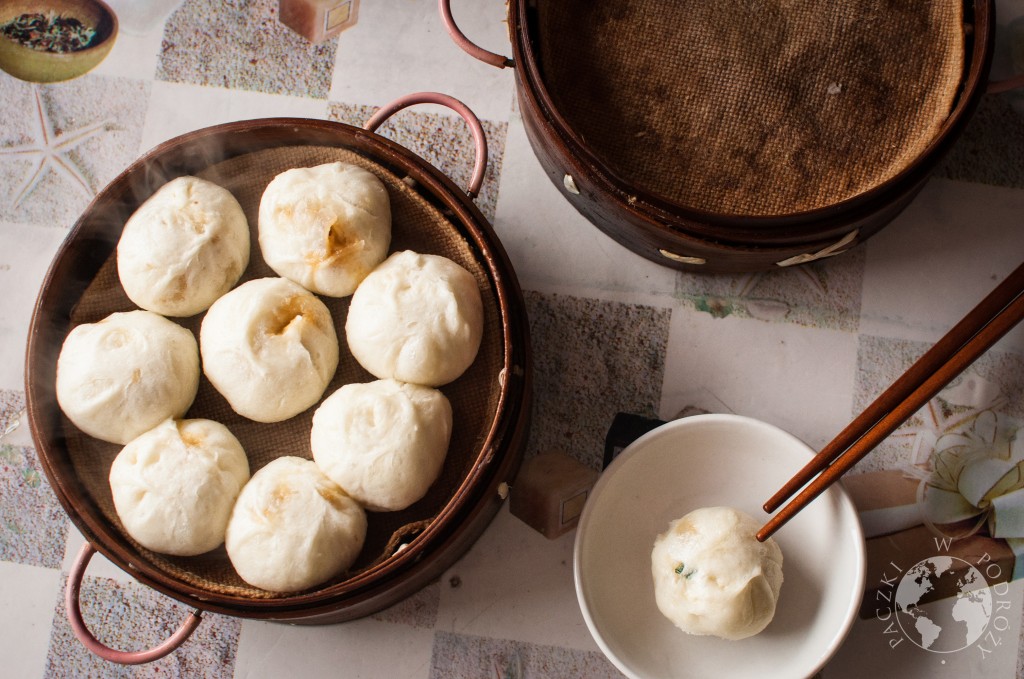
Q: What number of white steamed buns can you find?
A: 9